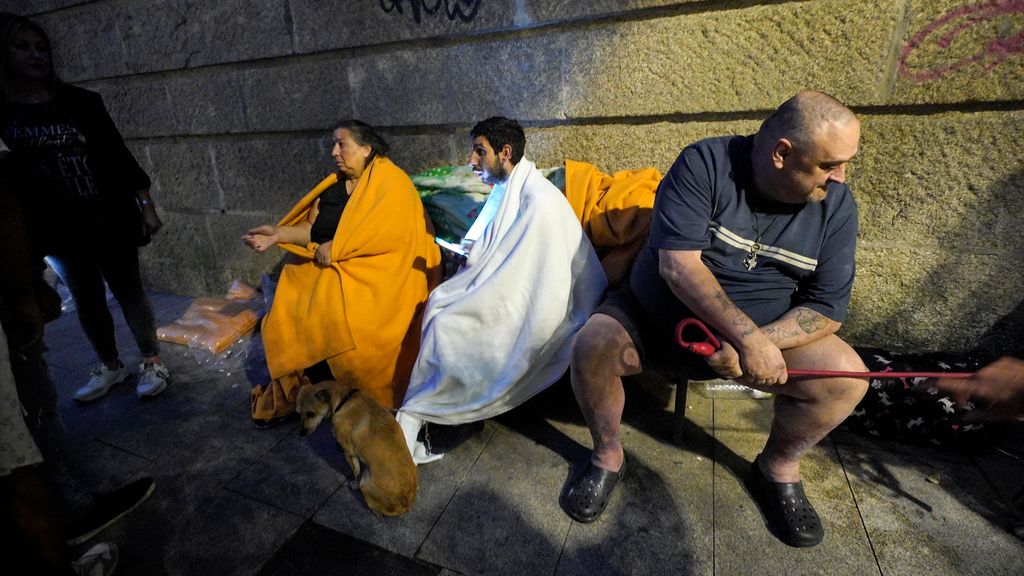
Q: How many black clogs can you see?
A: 2